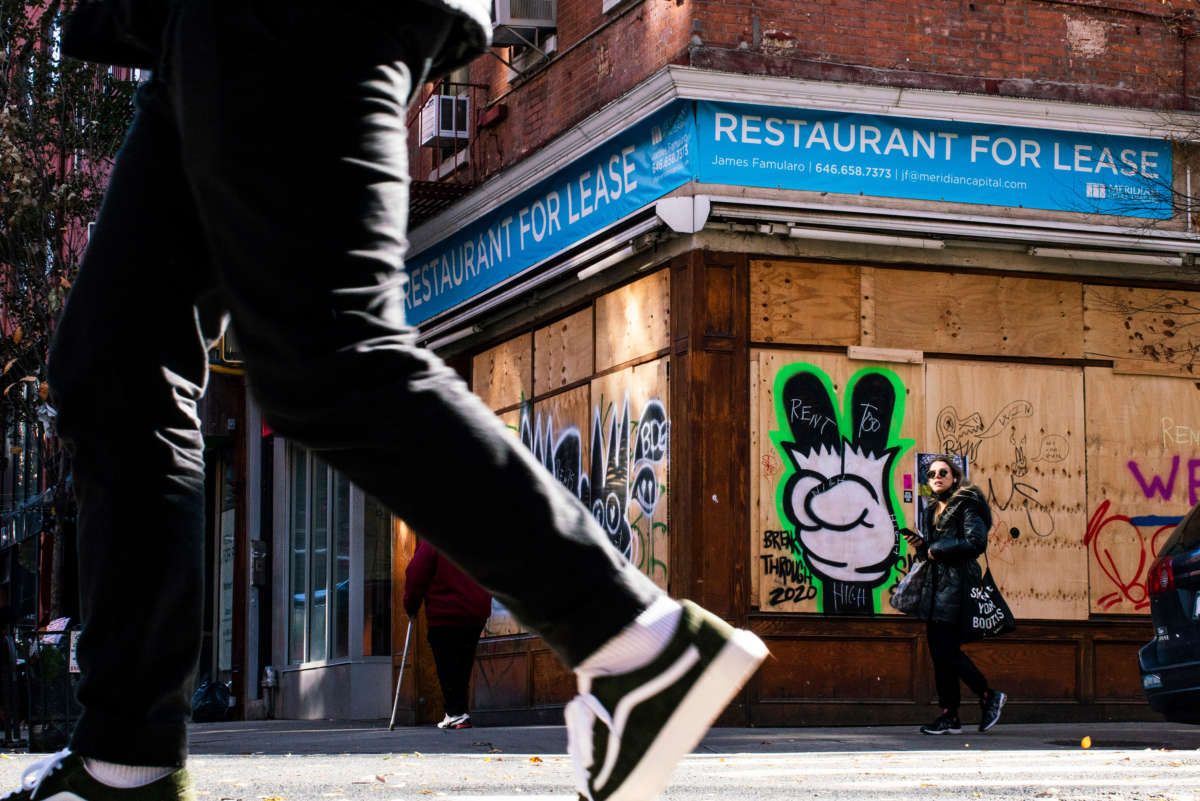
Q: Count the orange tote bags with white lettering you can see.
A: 0